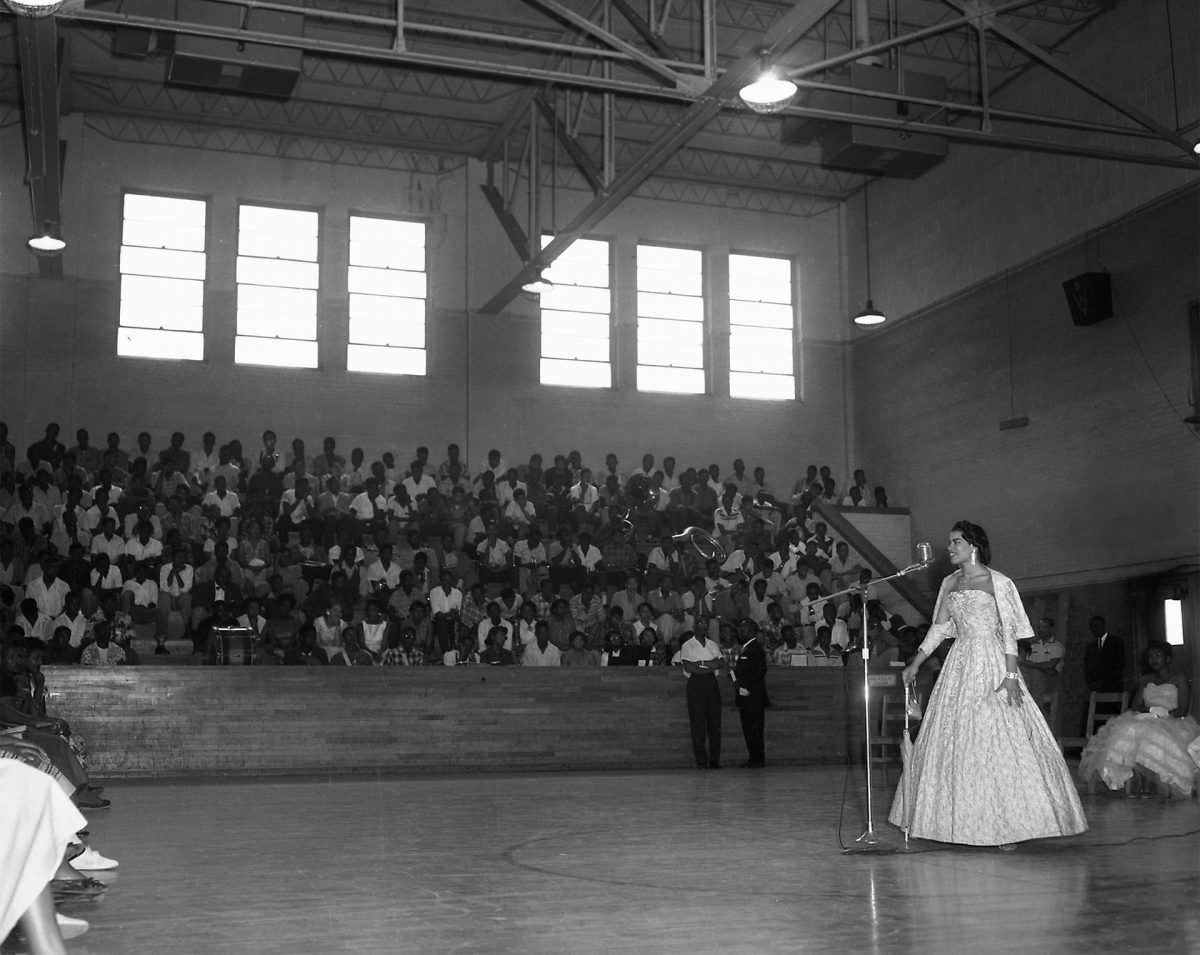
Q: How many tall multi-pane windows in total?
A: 6